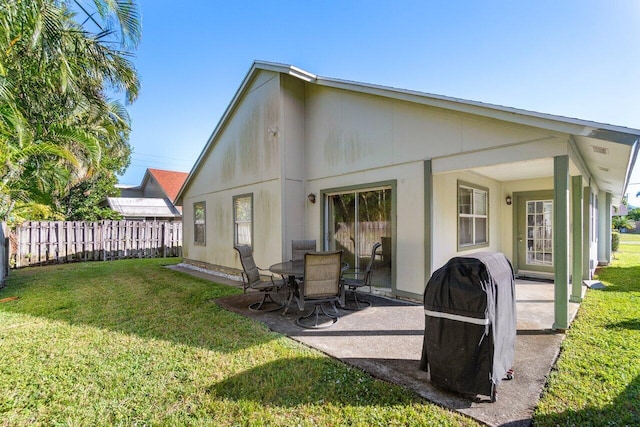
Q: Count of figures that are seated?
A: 0